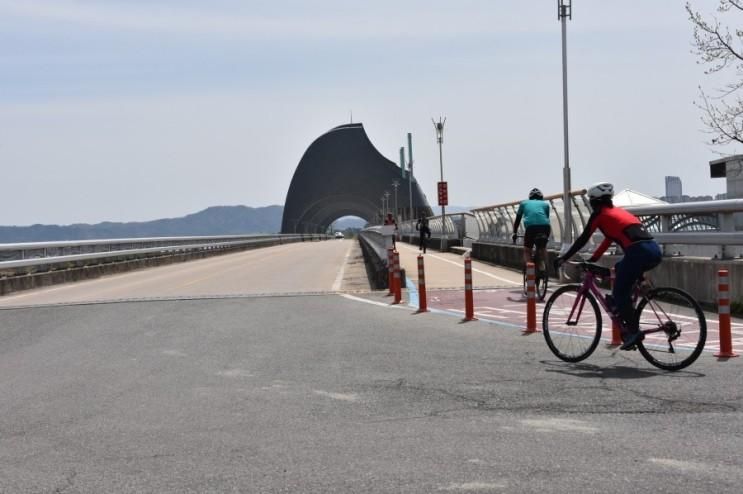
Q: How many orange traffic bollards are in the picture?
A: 7